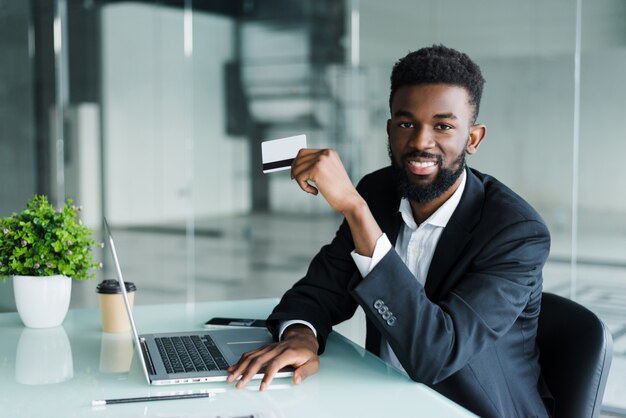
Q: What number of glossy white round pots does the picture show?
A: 1